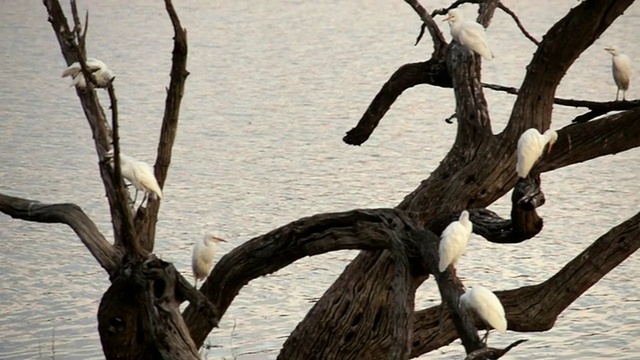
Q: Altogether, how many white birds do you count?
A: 8